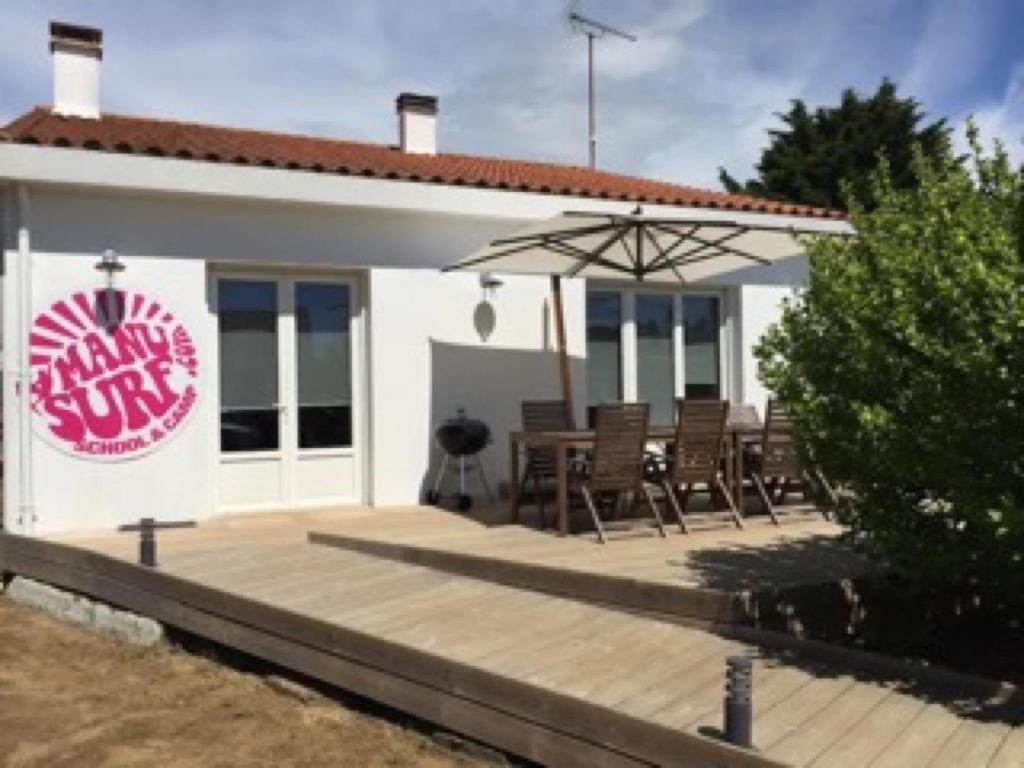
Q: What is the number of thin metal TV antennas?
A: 1